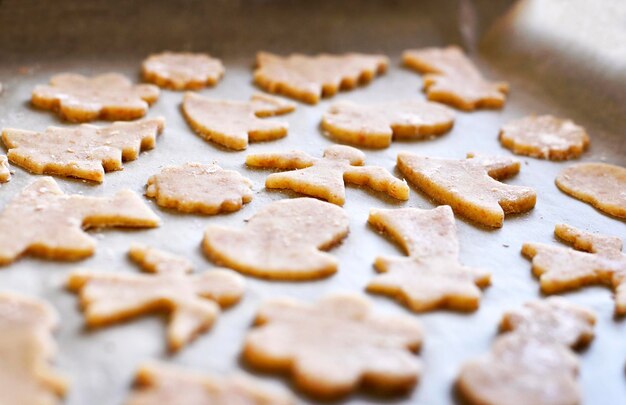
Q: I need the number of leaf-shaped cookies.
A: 0